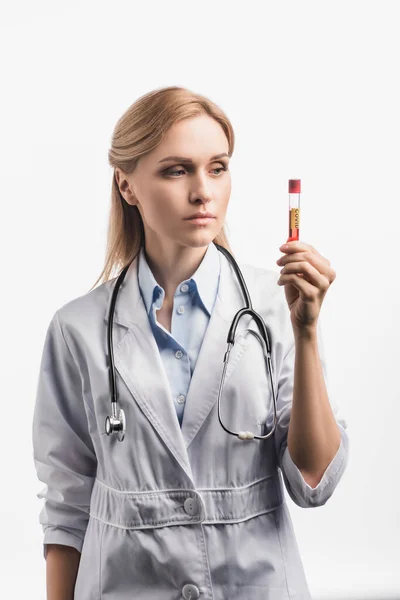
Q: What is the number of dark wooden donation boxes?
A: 0